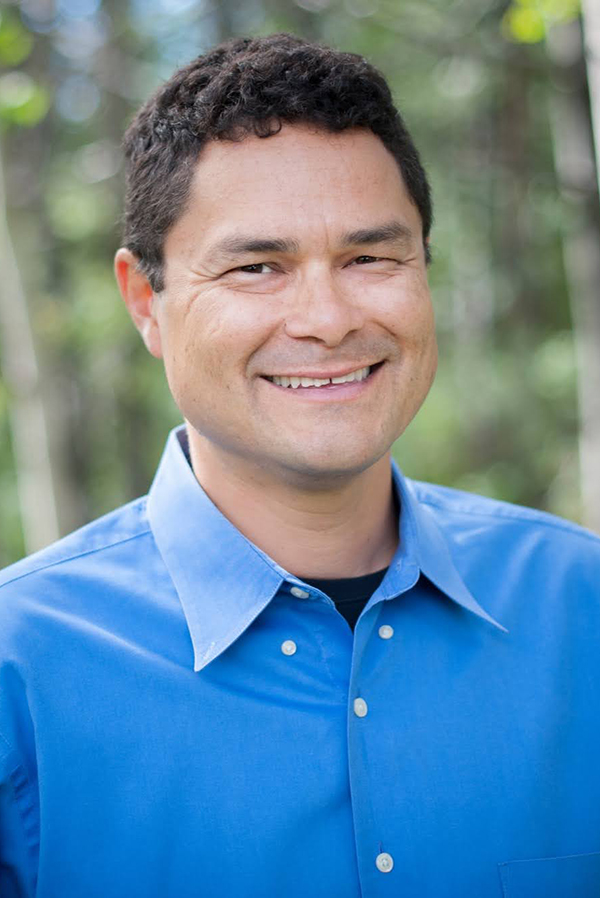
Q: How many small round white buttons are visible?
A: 5